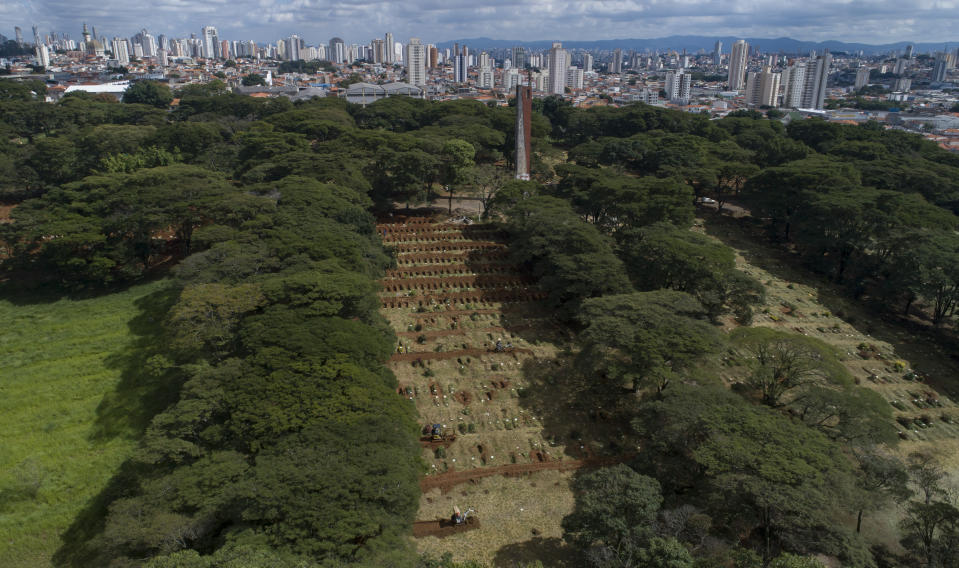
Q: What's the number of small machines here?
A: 3